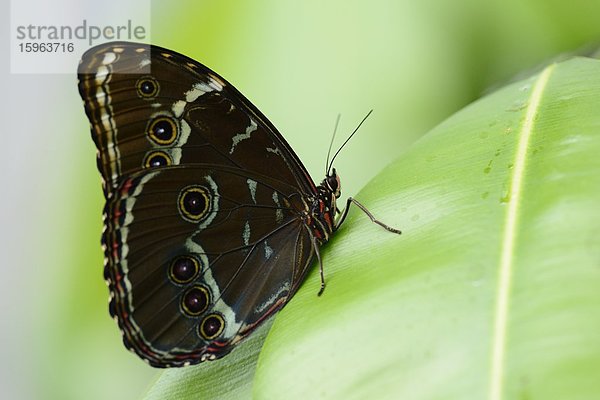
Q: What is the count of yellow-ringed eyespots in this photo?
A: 7